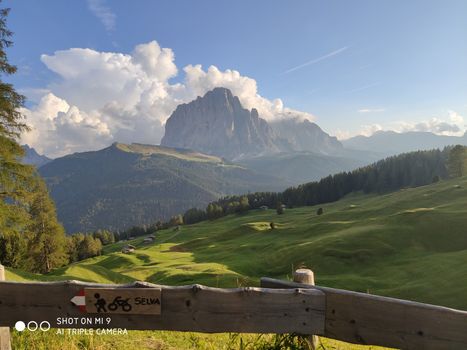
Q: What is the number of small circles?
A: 3